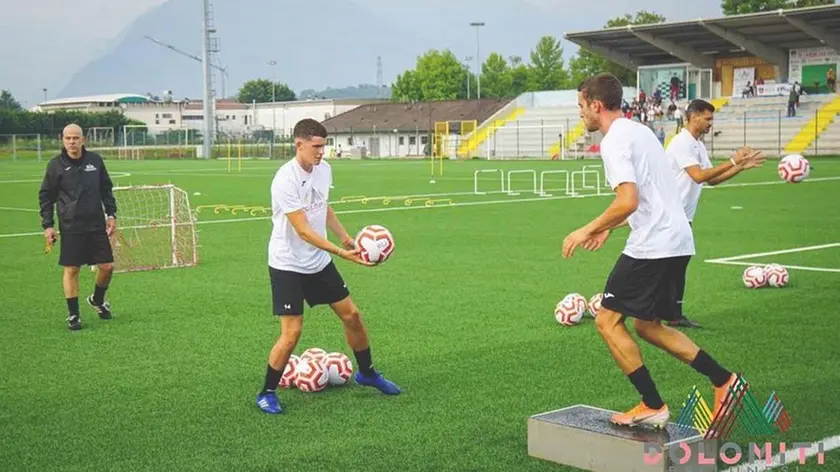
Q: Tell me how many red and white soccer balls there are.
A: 11